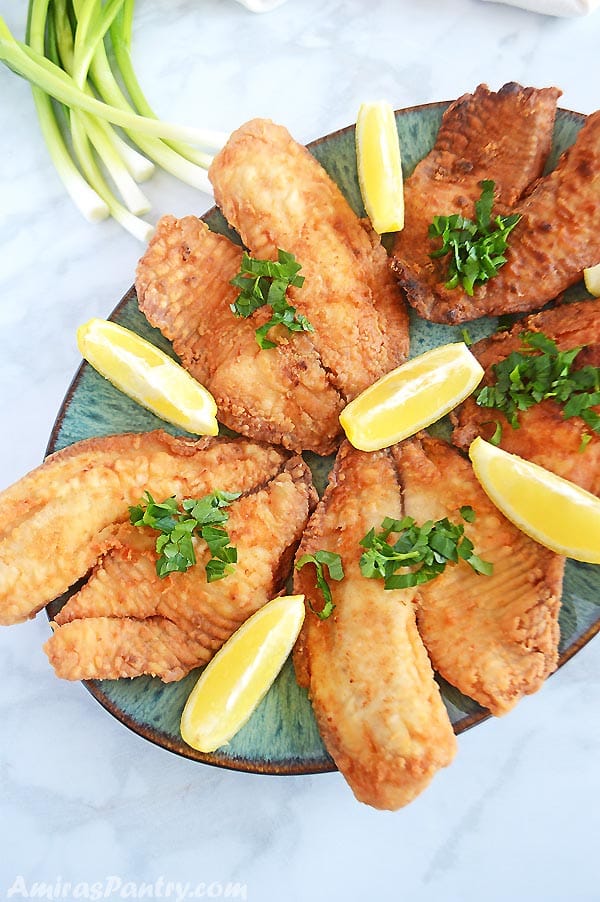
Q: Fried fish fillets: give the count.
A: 5